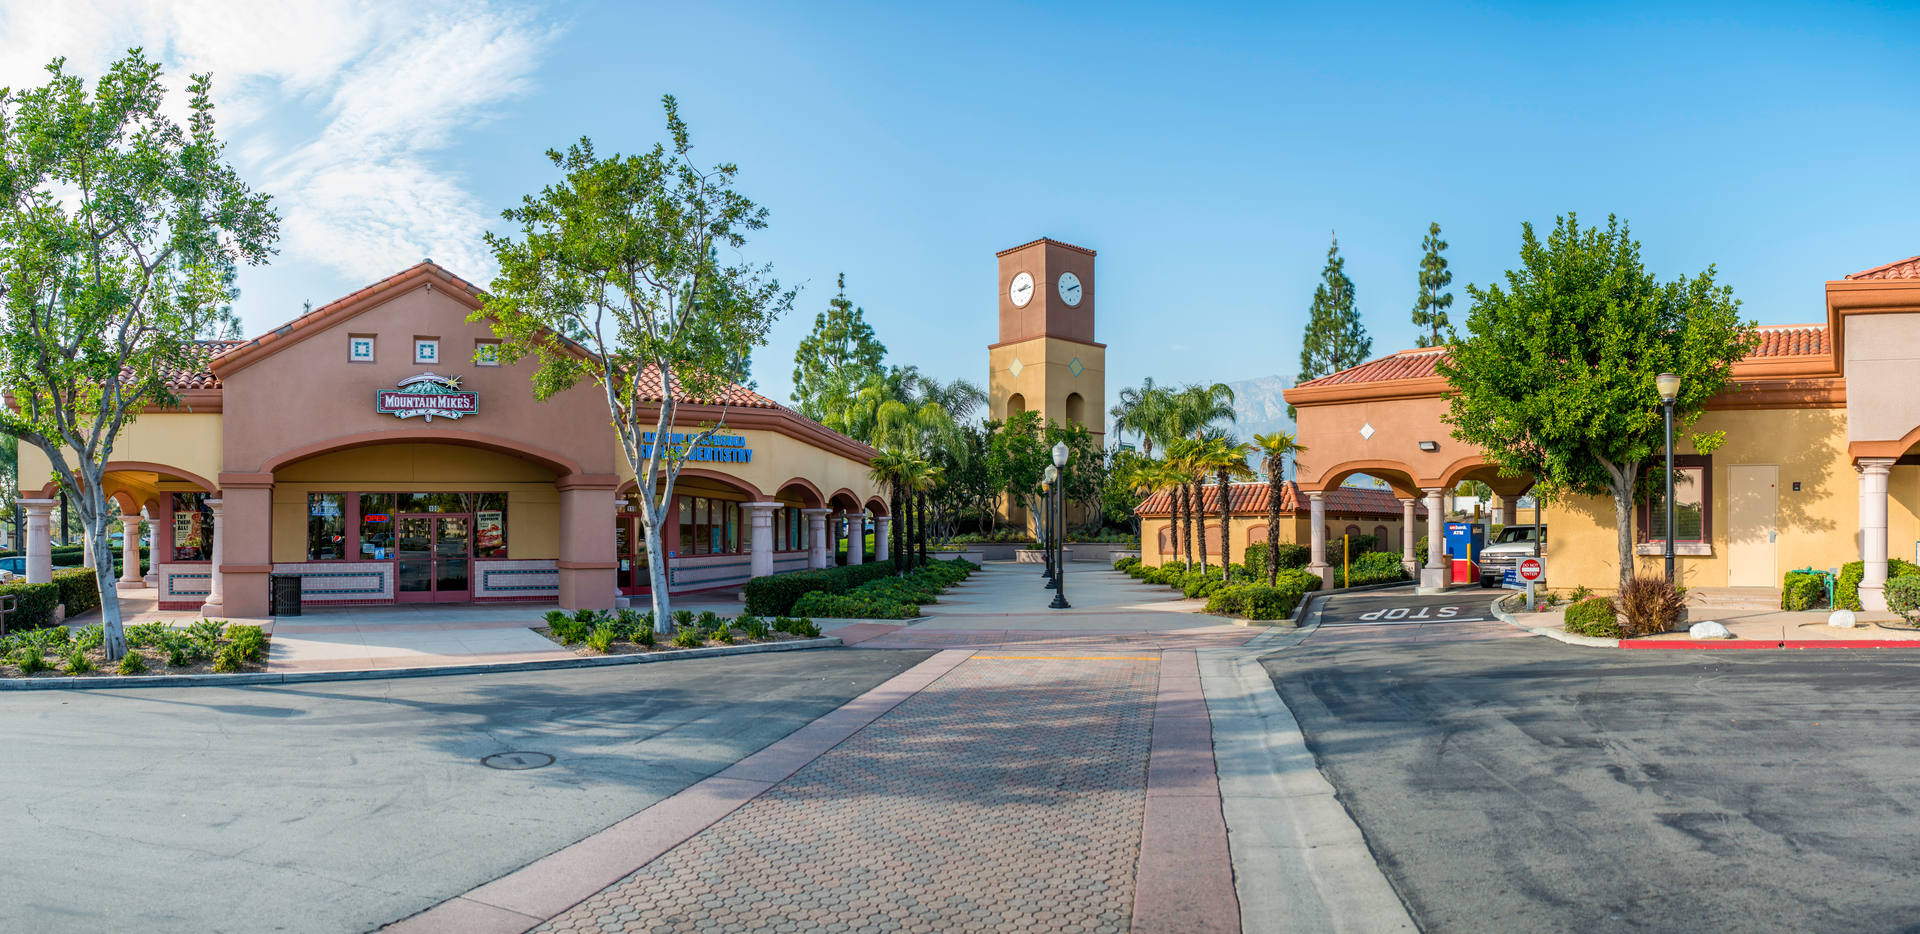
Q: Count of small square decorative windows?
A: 3